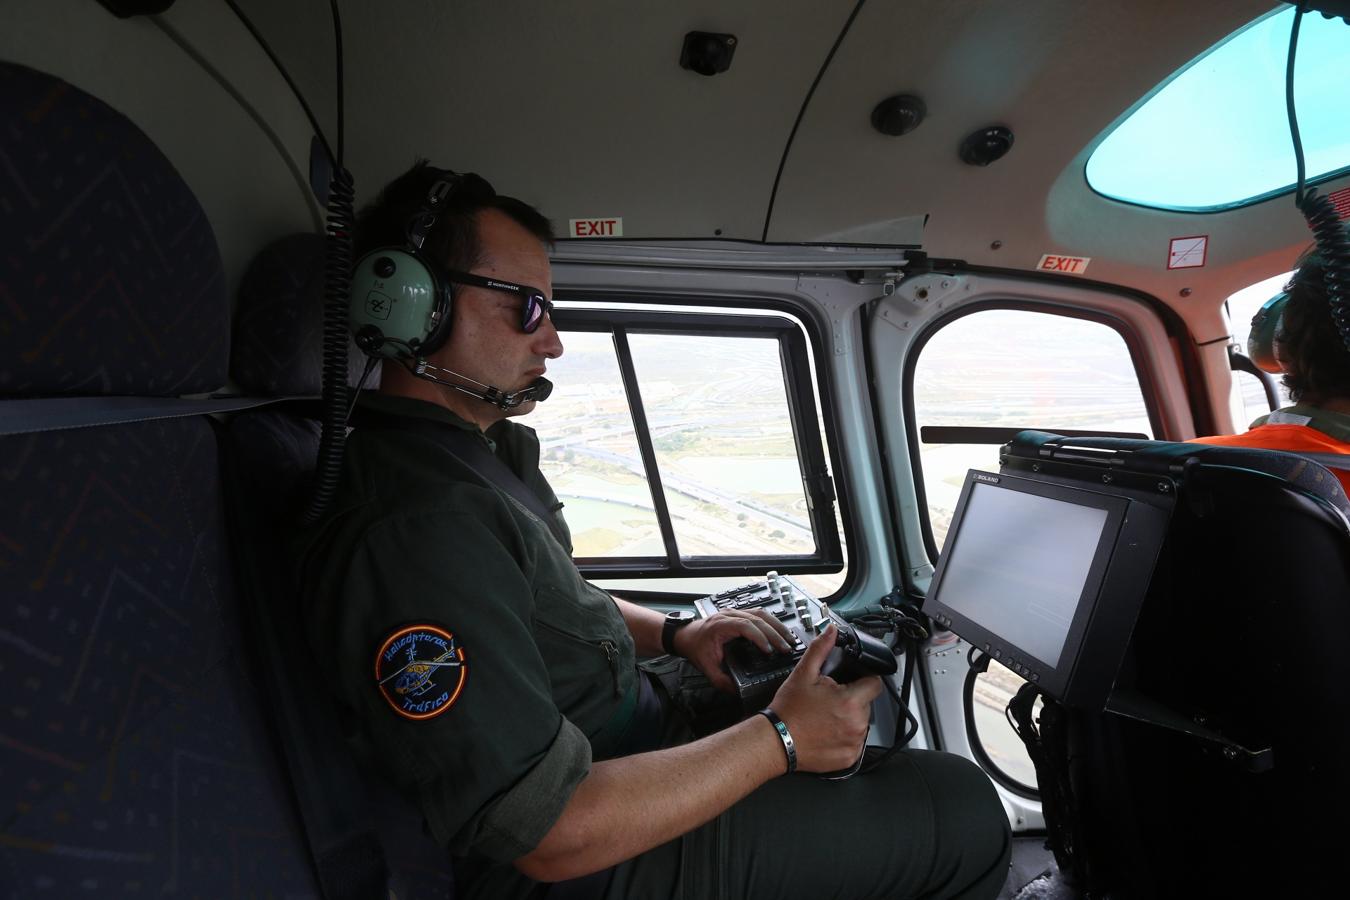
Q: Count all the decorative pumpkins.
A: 0